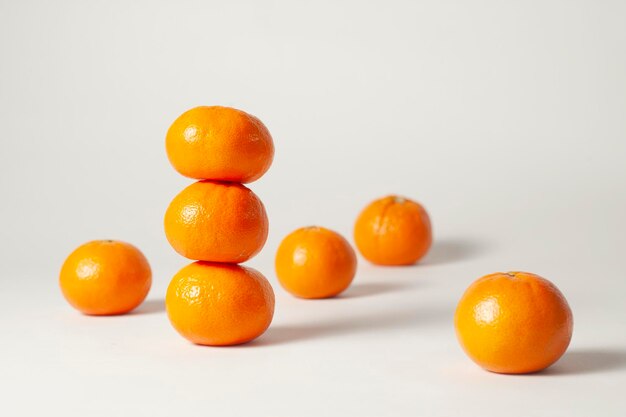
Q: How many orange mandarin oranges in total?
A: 7